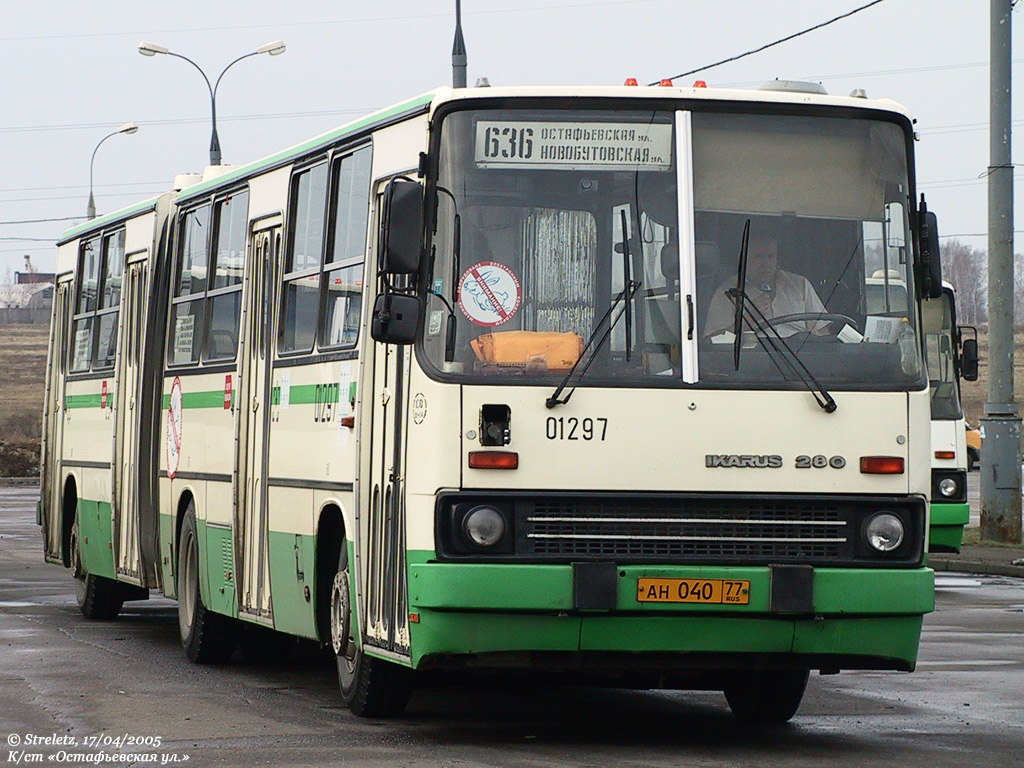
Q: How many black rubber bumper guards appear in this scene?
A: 2